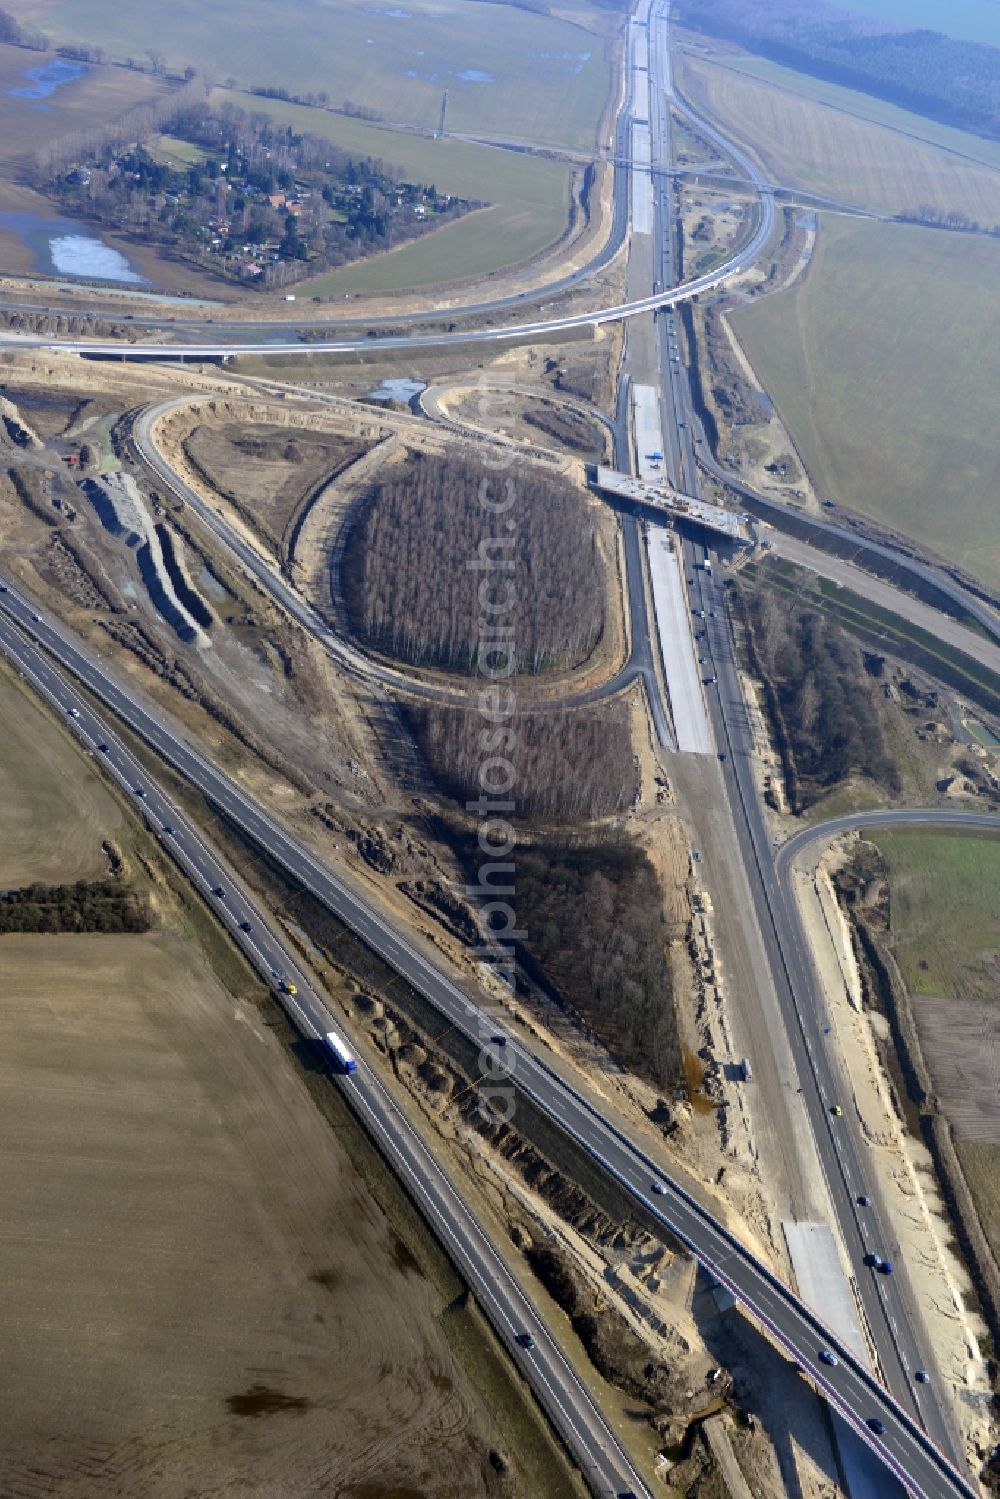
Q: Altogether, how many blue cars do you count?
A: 1